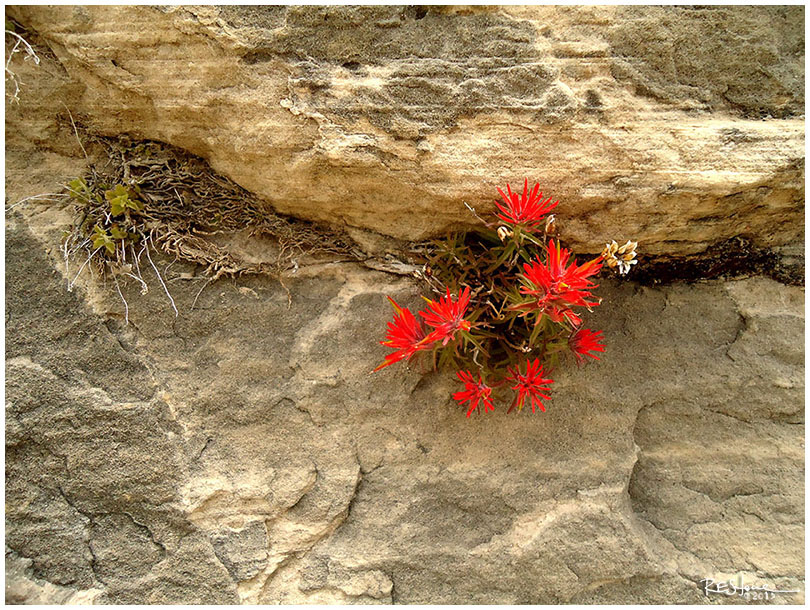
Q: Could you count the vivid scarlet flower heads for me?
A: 7